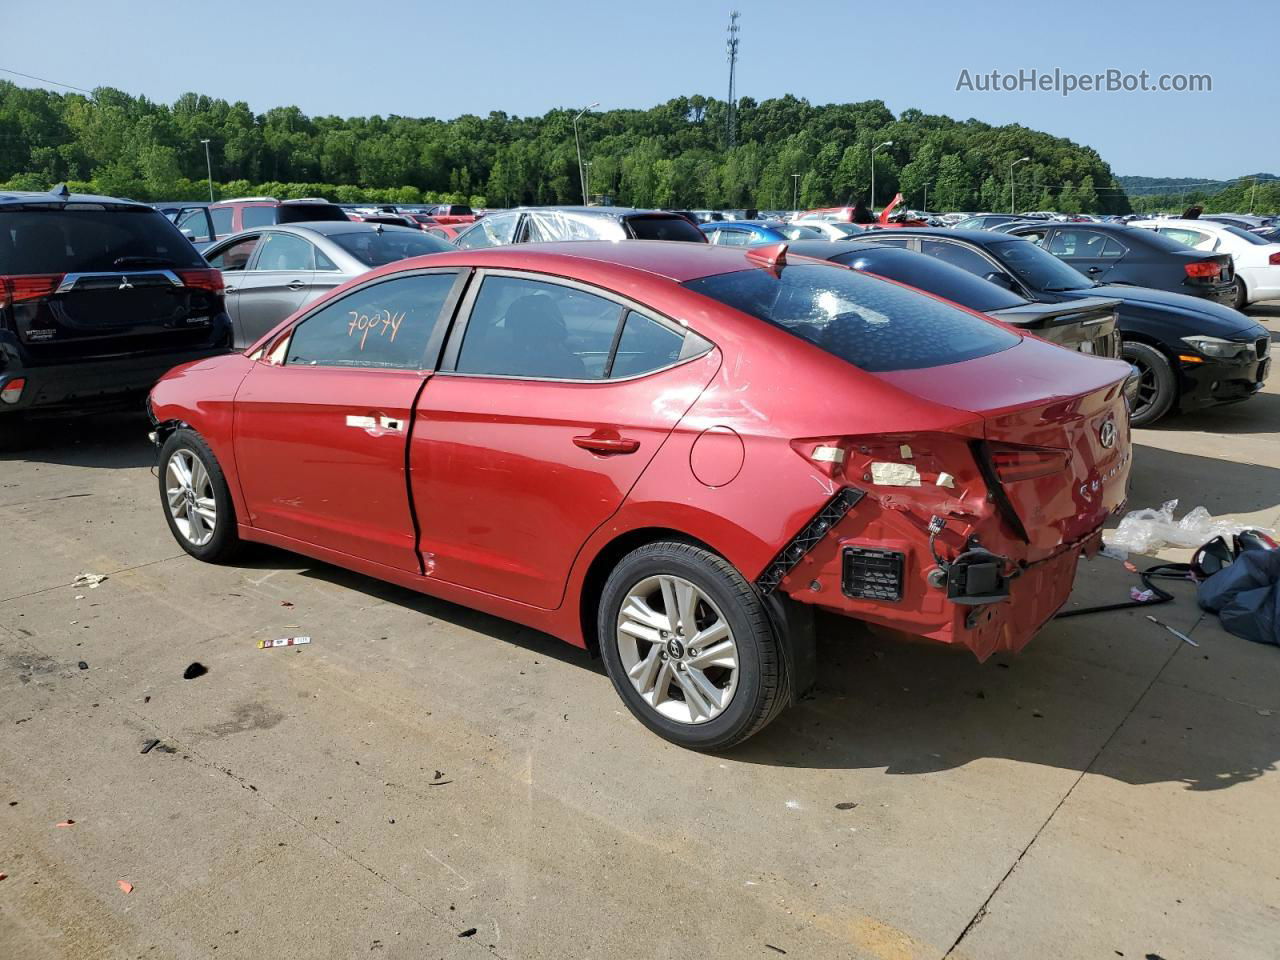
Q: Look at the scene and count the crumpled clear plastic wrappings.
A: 1